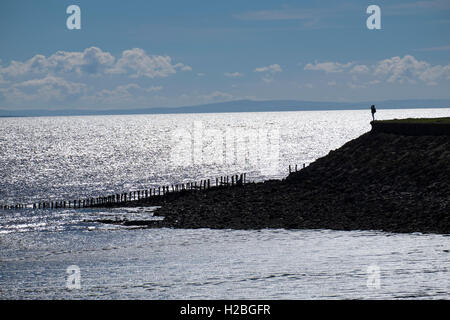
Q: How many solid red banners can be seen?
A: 0